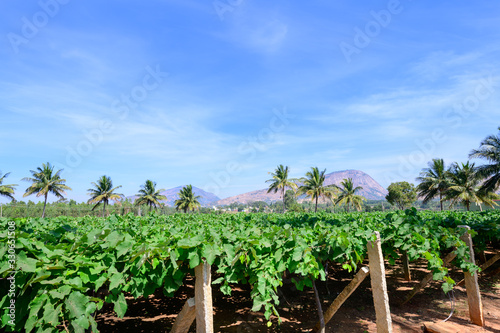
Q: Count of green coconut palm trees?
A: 11